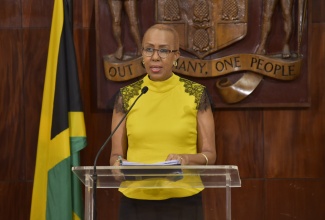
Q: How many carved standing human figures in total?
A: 2